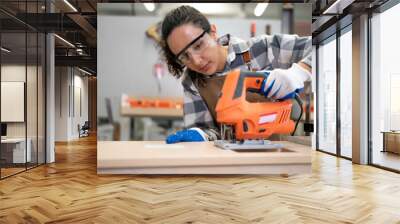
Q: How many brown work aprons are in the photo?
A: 1